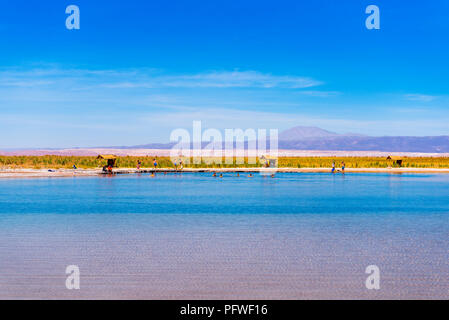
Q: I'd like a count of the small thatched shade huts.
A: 3